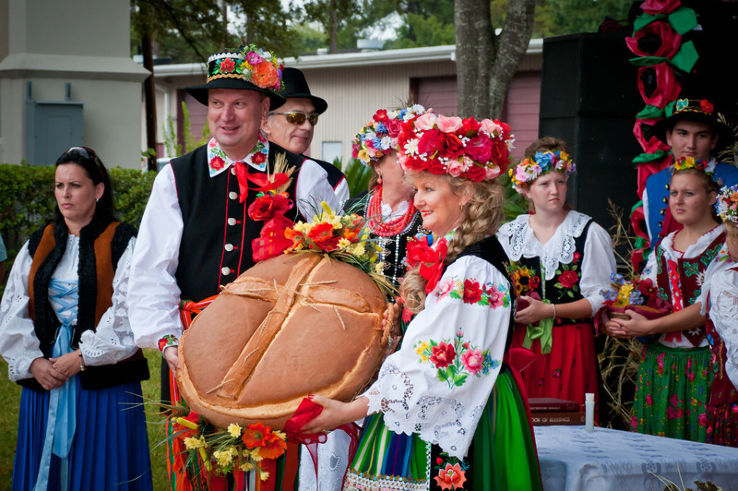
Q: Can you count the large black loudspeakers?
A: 2